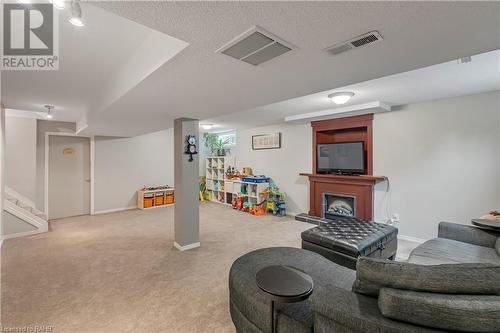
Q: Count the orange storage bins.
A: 3